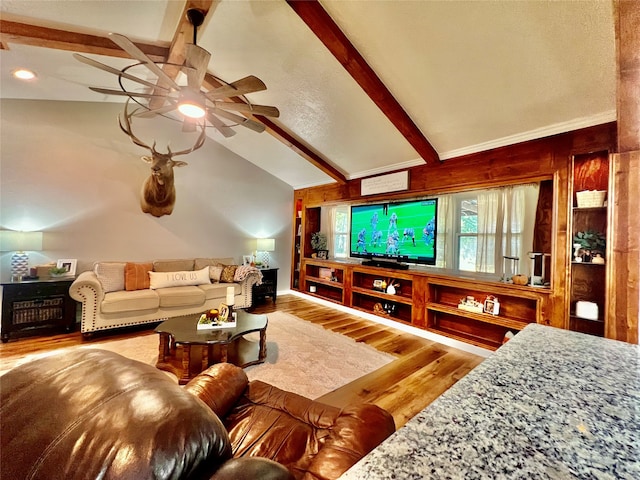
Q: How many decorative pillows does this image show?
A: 5